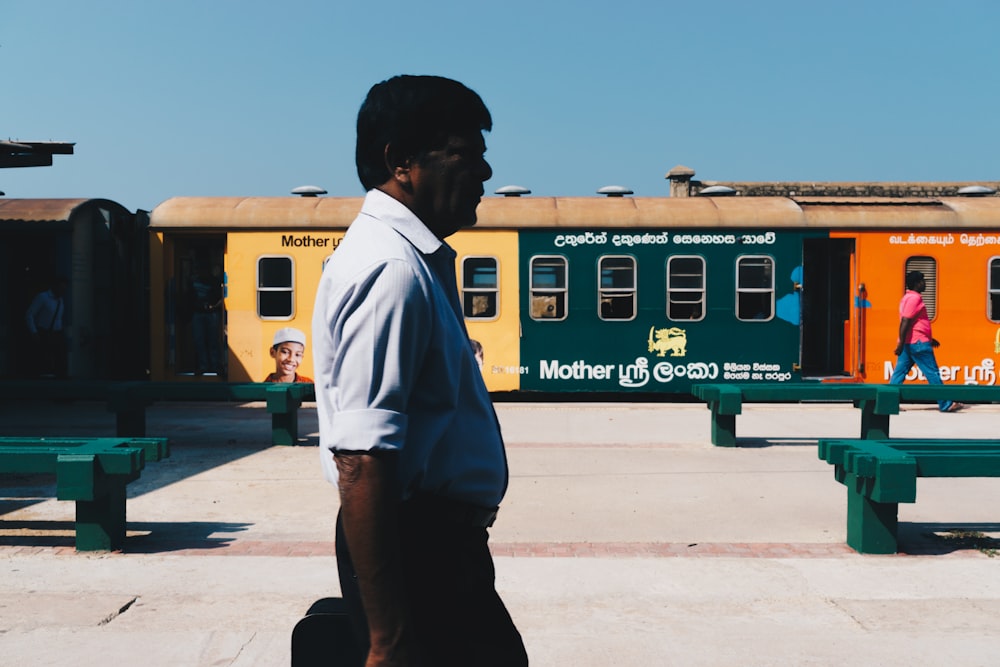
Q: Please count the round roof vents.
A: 5